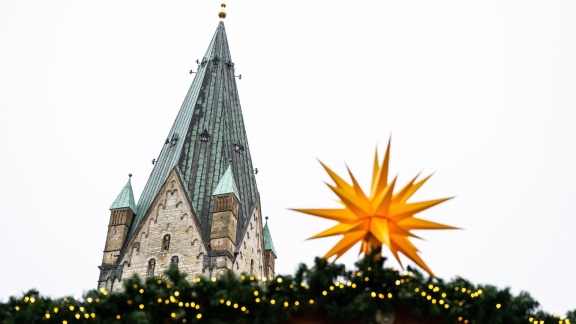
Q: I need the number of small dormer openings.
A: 6